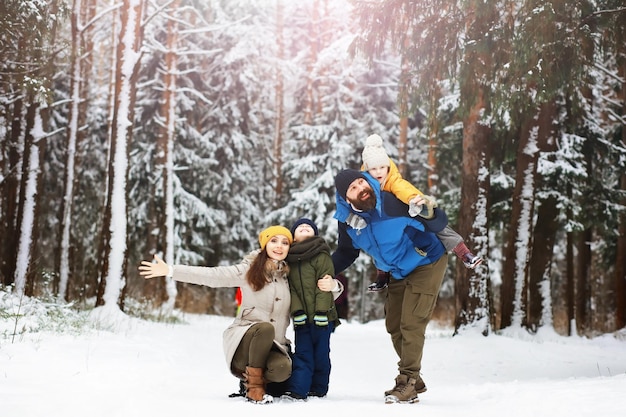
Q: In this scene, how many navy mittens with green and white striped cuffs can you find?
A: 2